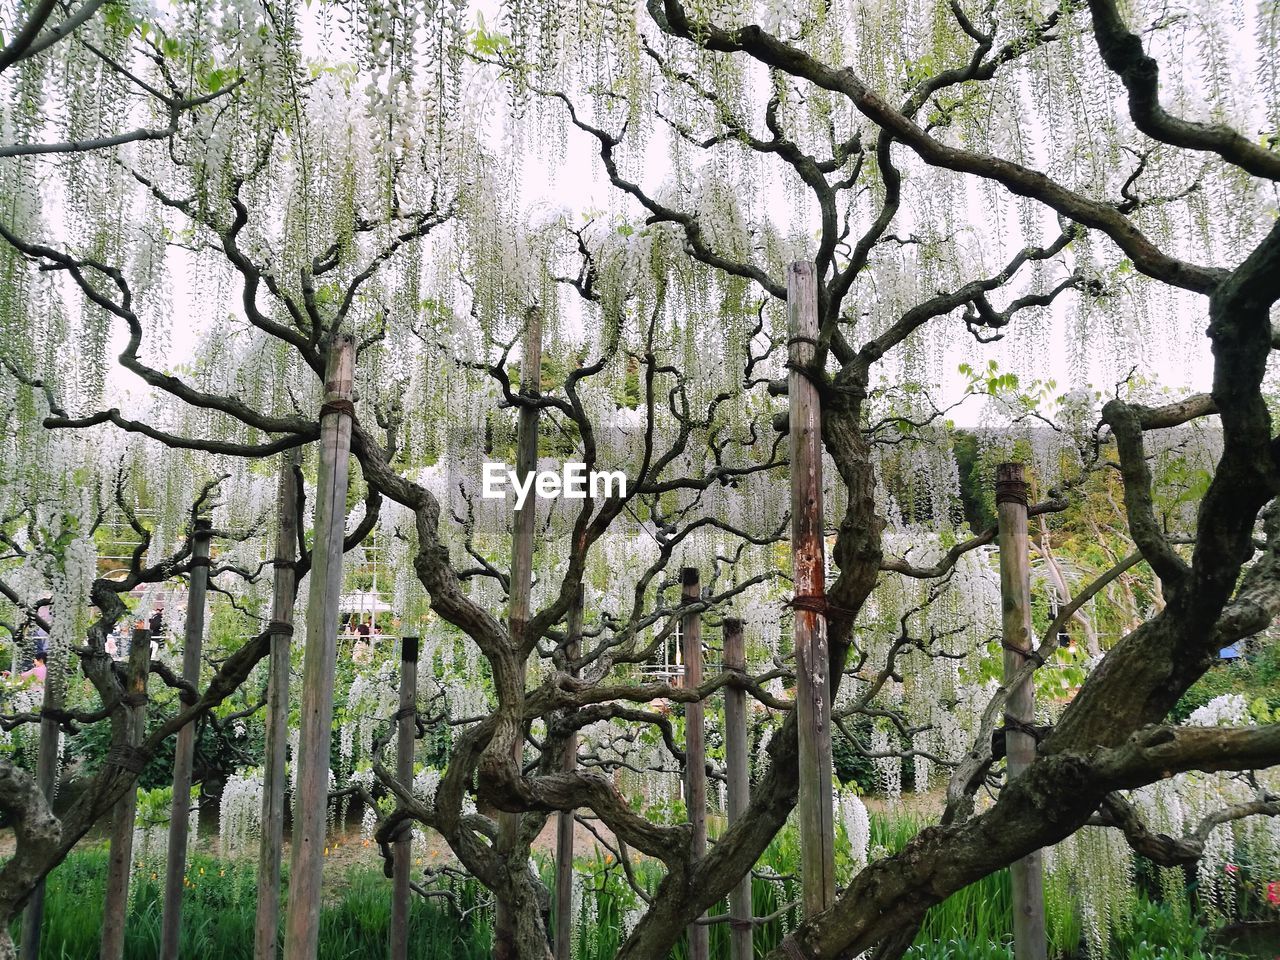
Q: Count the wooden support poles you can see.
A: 12